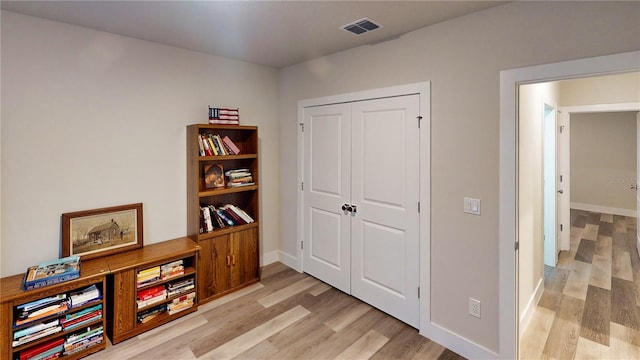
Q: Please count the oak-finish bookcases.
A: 3